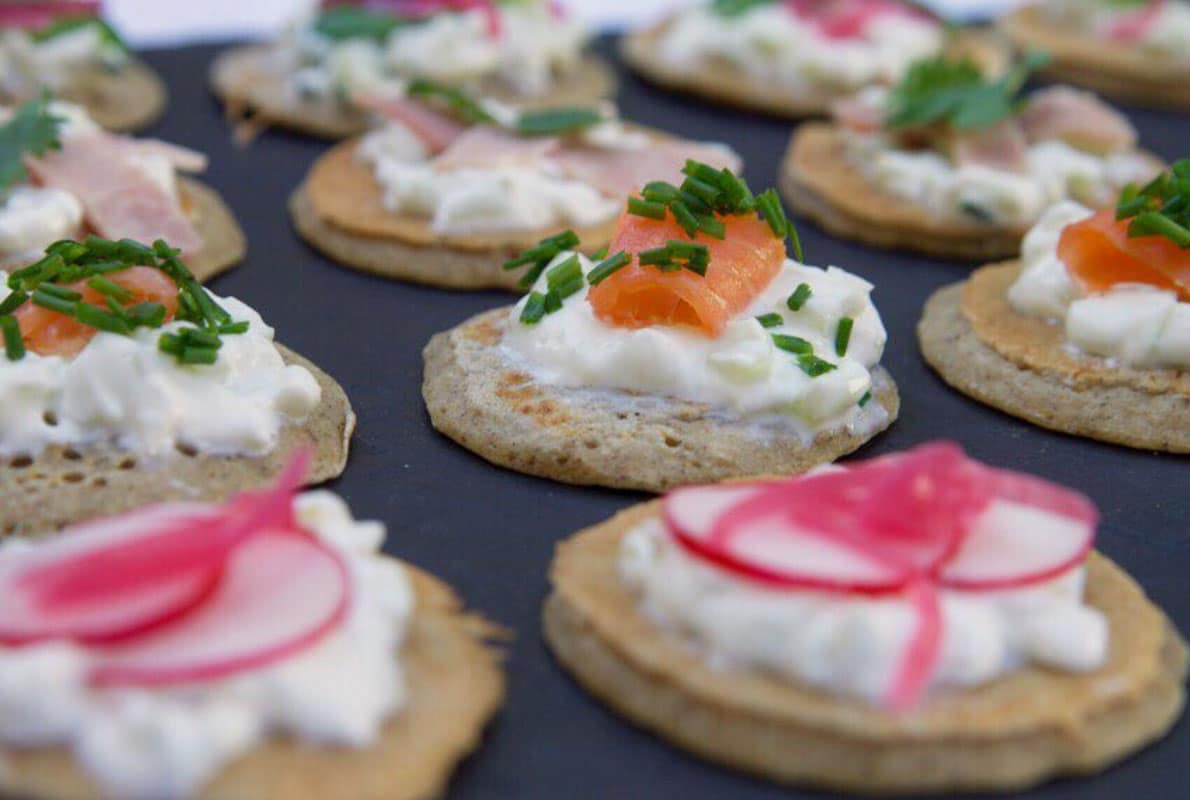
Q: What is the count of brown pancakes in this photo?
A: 12